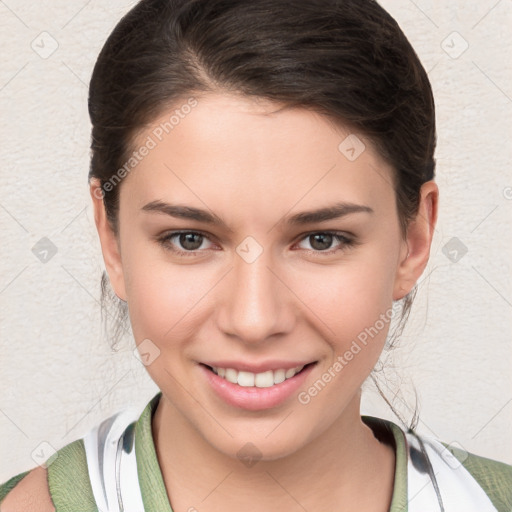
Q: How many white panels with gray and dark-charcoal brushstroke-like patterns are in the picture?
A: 2